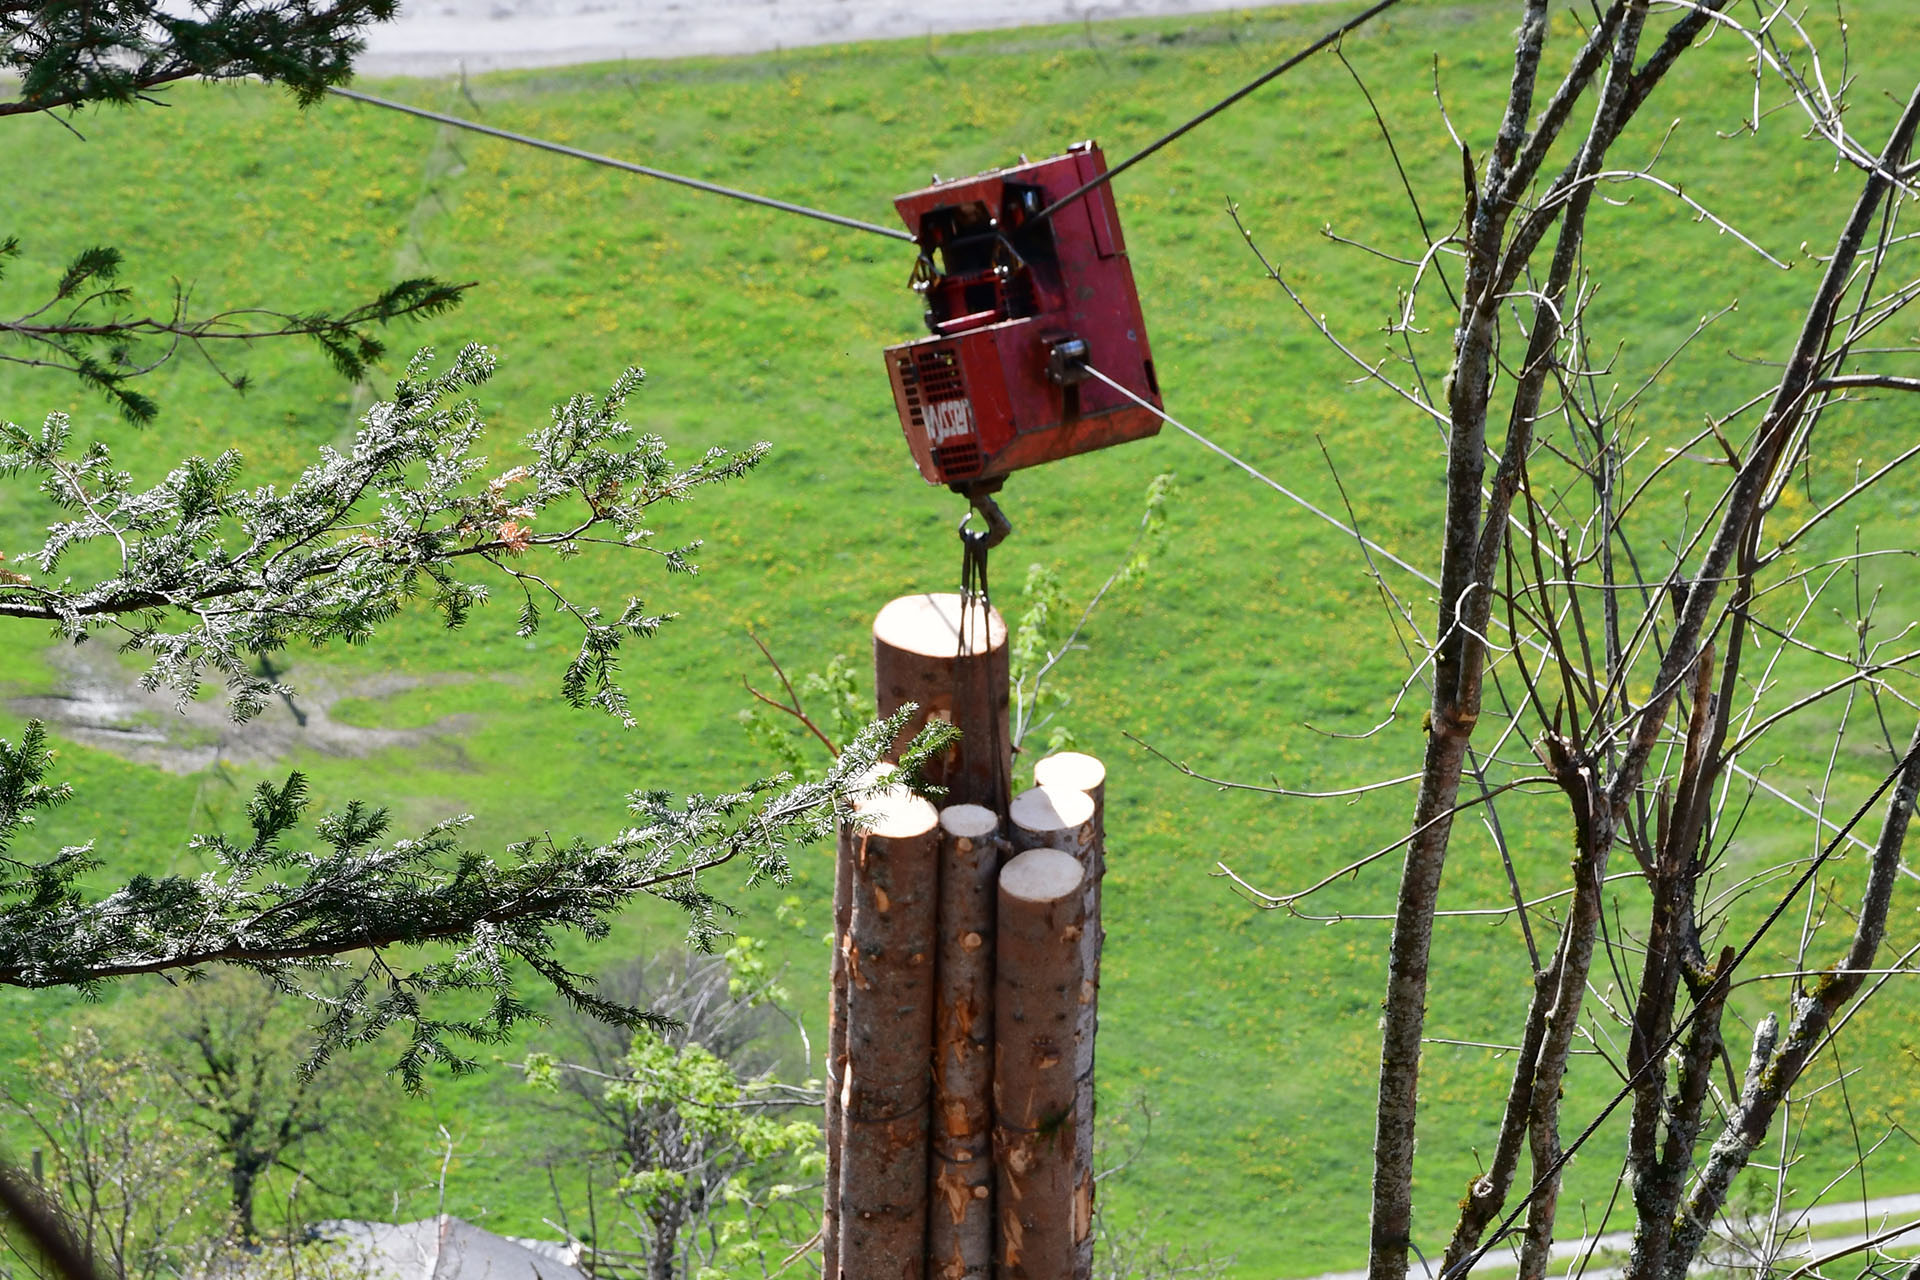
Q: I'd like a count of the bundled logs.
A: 7